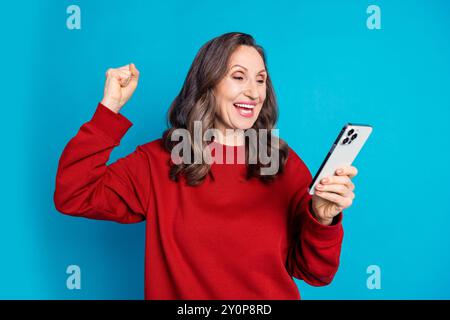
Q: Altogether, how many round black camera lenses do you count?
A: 3